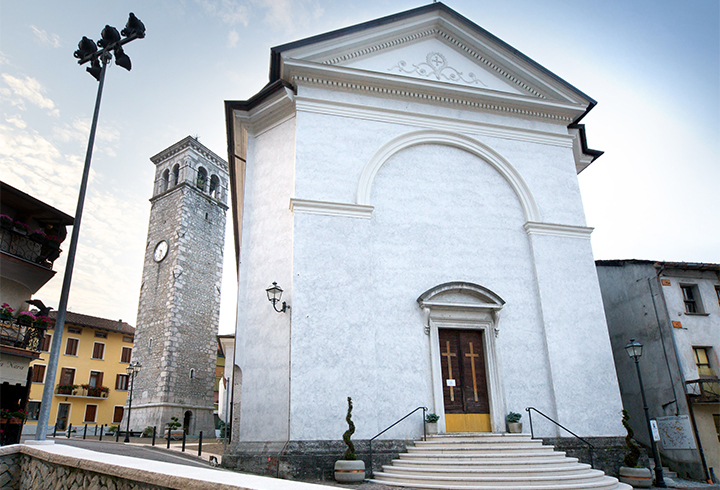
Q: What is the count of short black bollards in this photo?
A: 10